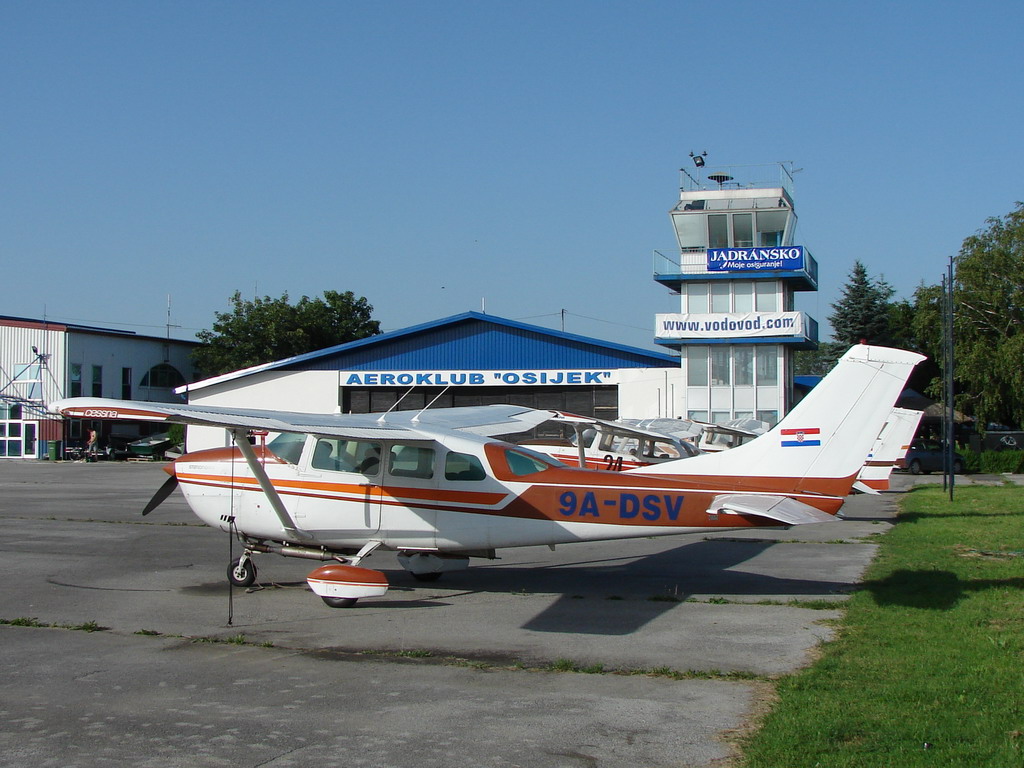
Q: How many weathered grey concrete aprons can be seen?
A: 1